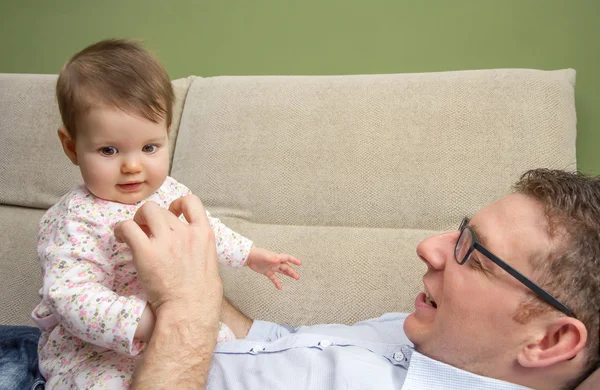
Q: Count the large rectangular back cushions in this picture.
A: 2